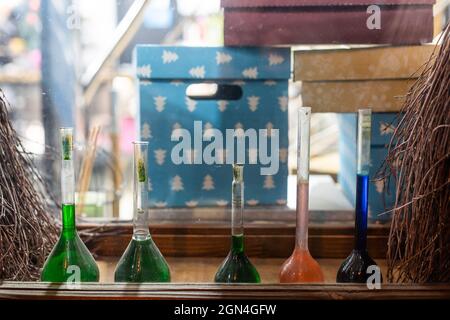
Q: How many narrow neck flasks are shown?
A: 5